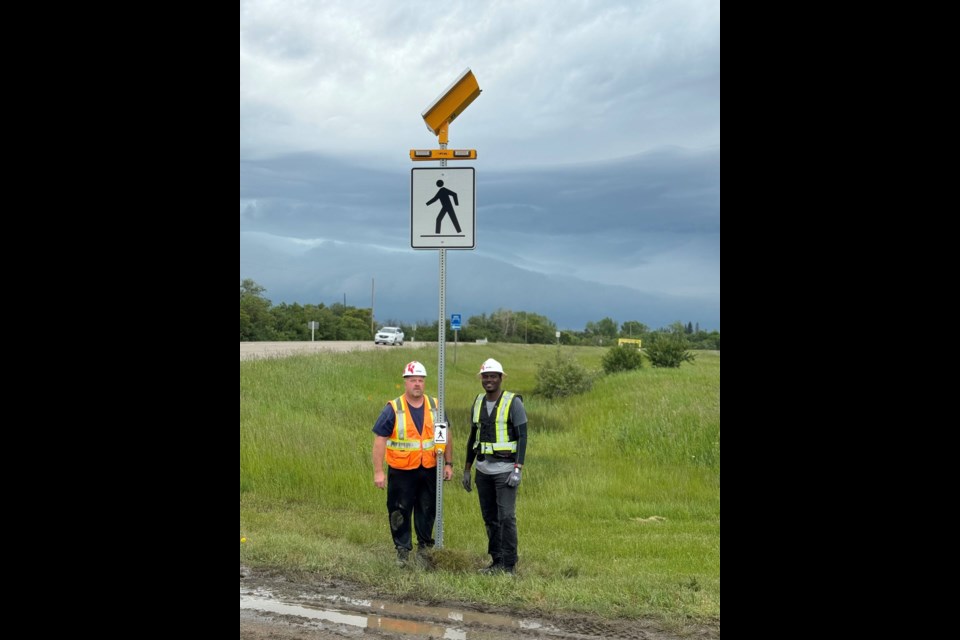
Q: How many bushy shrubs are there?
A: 3